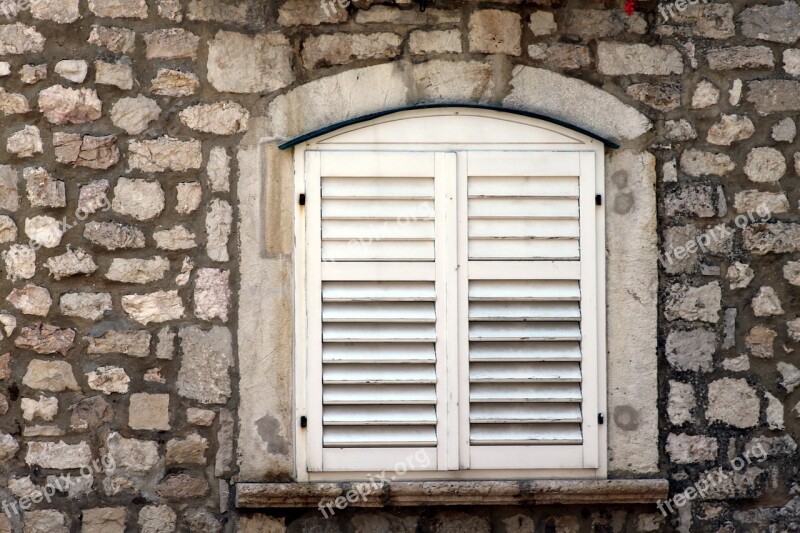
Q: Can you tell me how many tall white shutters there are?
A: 2